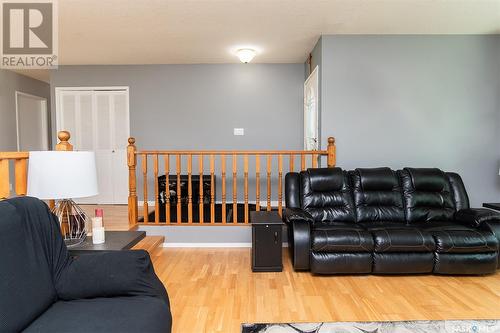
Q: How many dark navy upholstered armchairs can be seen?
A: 1